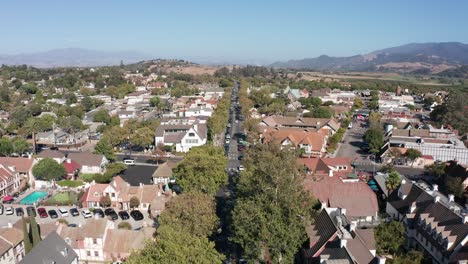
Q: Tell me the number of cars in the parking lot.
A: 13